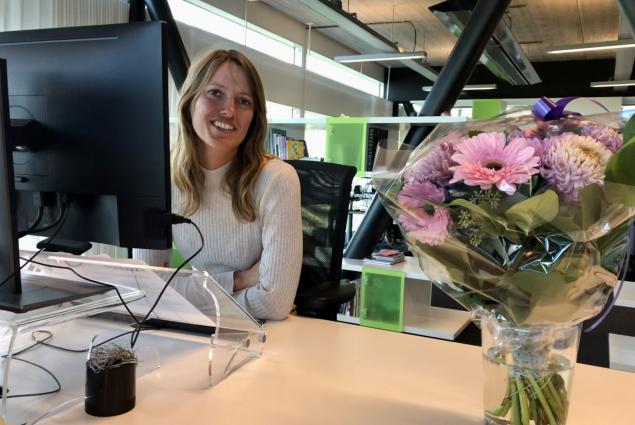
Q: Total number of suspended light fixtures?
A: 4